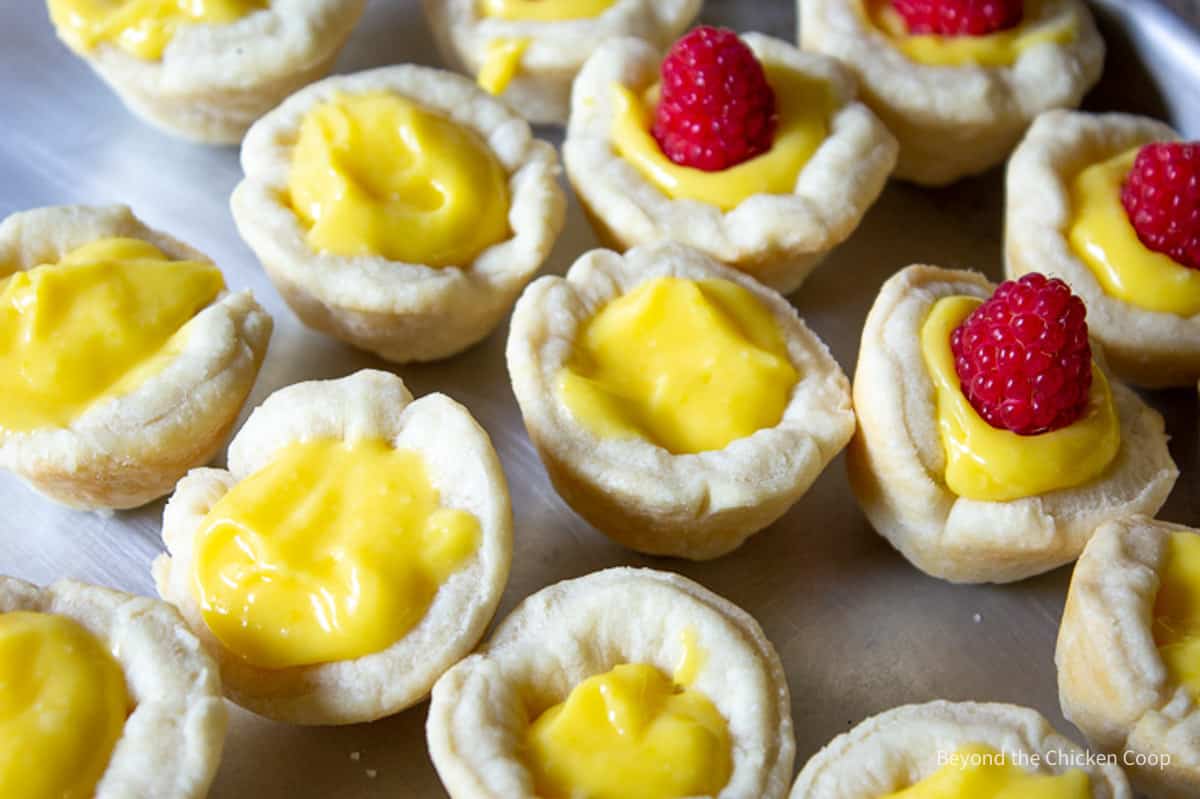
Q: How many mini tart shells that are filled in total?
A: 14